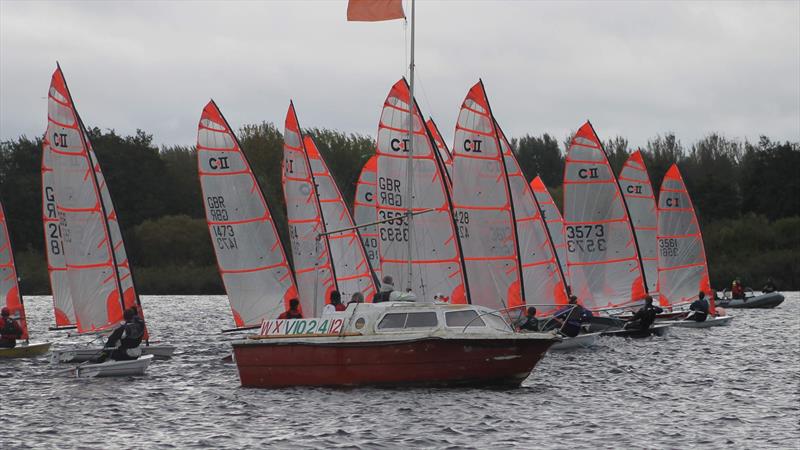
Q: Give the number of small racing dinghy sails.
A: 15